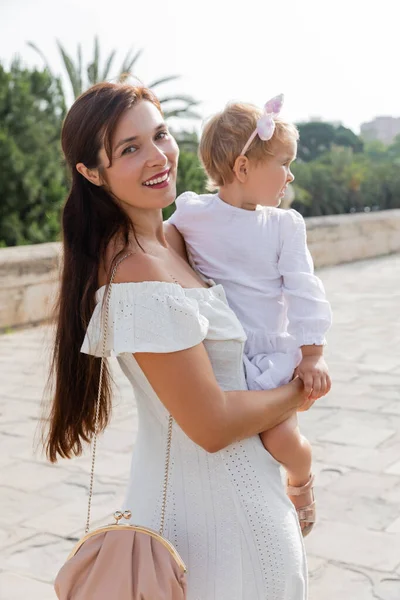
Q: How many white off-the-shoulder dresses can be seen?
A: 1